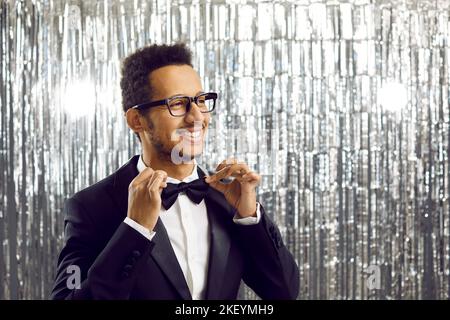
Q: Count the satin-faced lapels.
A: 2